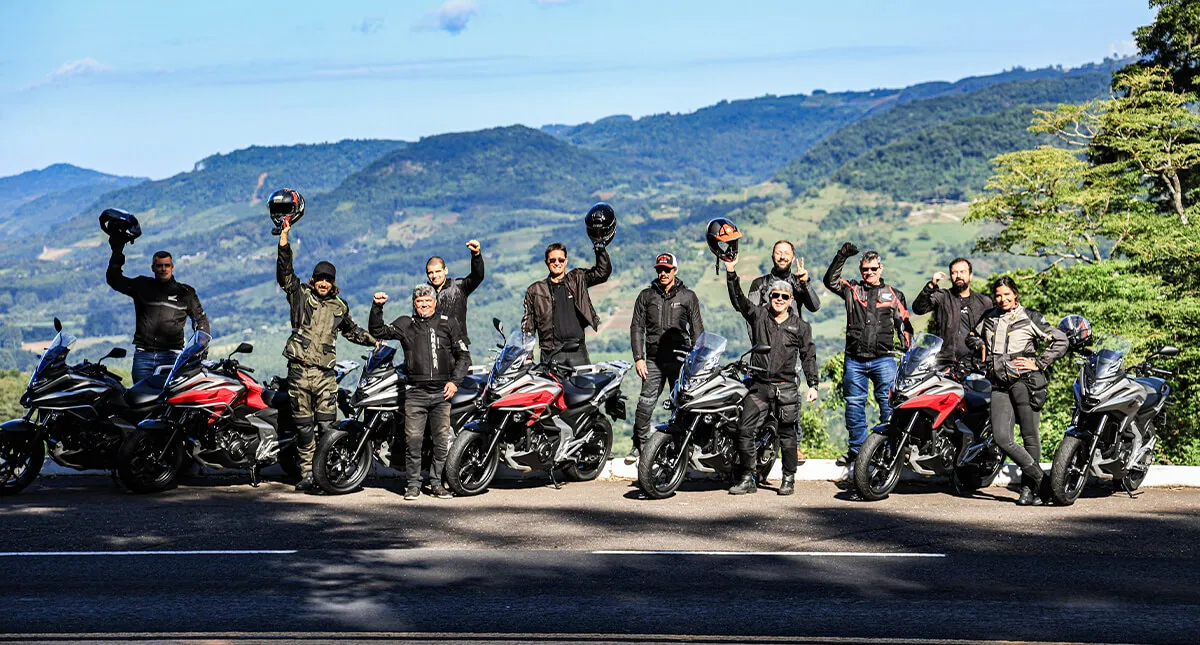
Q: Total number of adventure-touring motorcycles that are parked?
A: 7